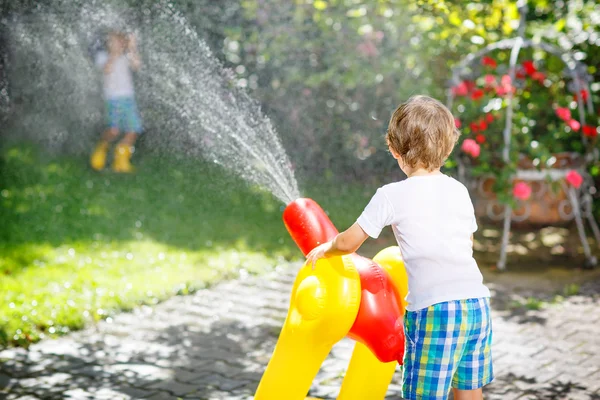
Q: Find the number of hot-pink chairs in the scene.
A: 0